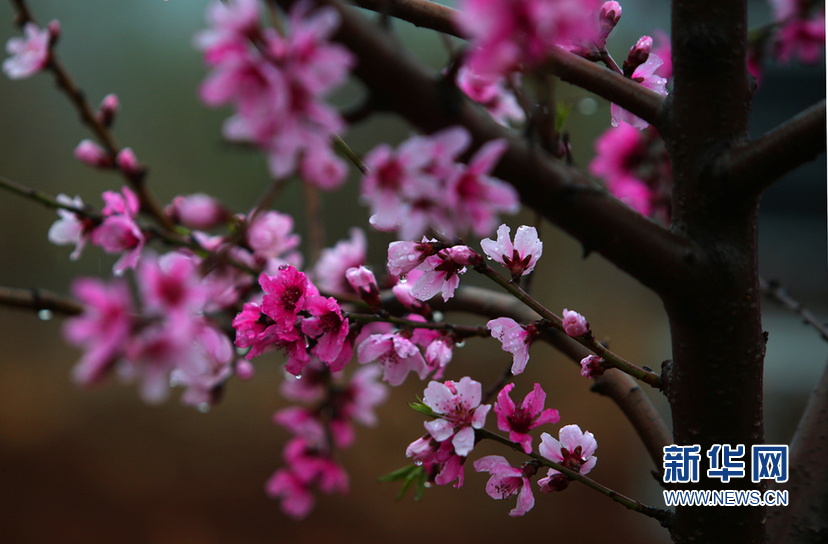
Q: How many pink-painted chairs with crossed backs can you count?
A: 0